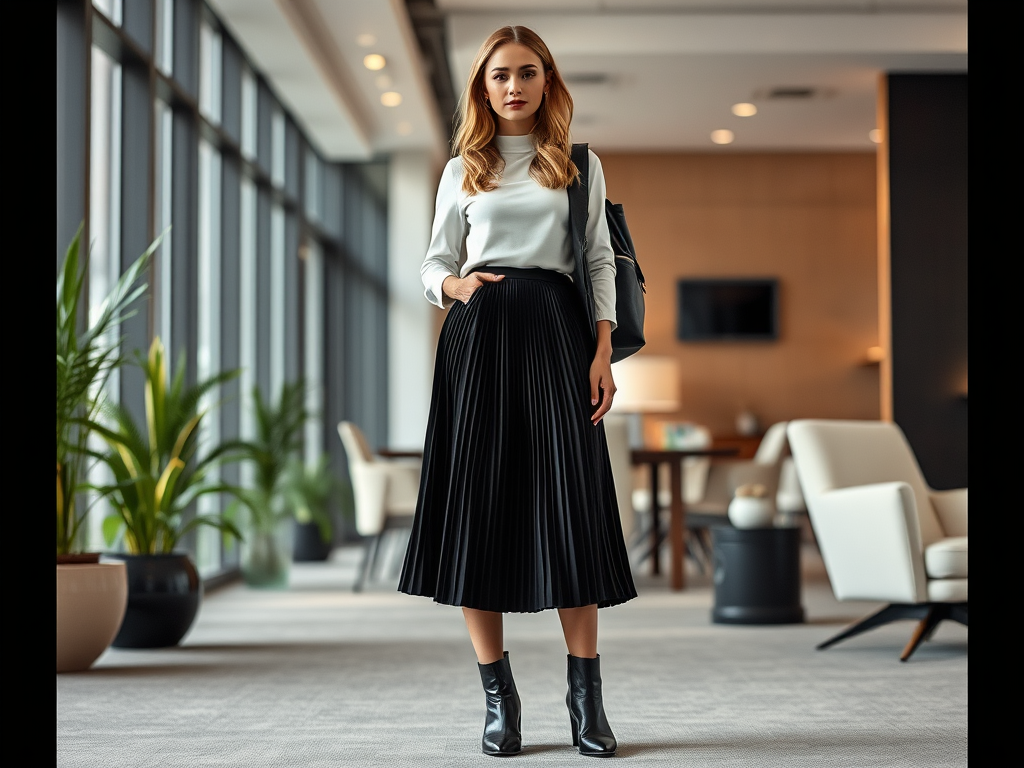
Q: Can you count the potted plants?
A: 4